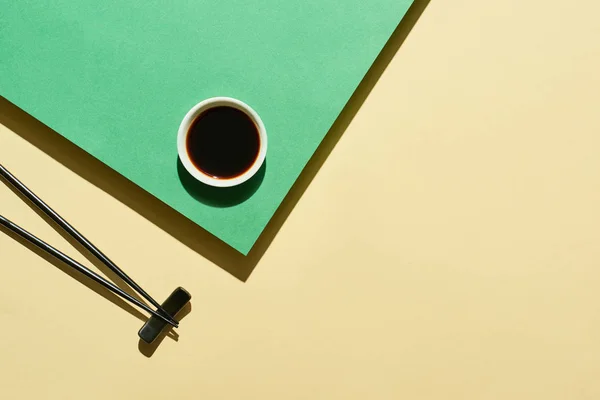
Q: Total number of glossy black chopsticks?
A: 2